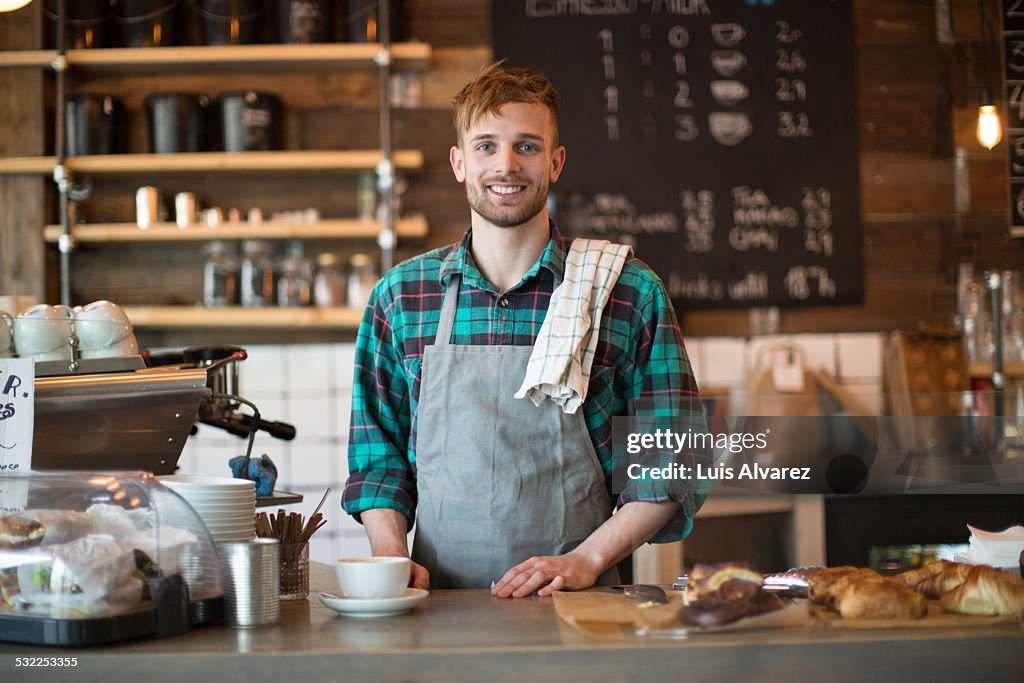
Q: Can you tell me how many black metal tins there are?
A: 8